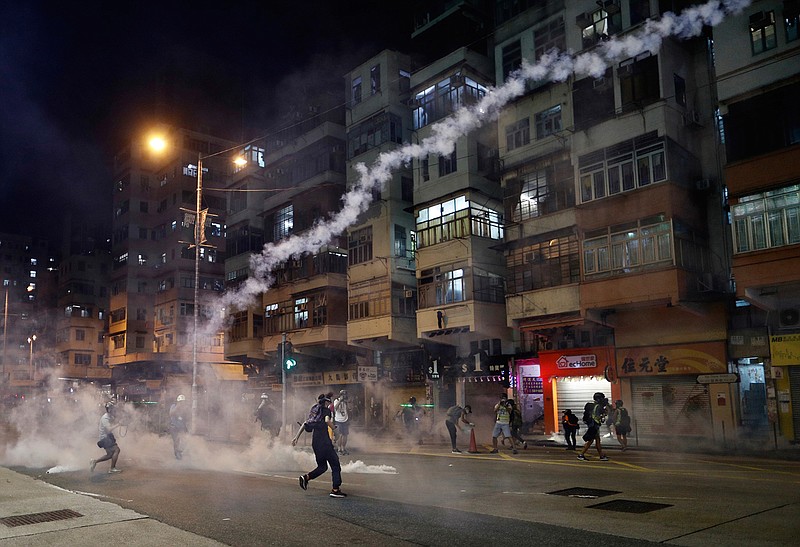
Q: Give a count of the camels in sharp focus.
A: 0